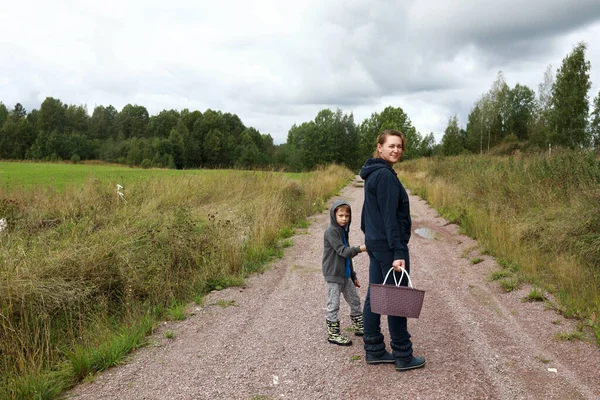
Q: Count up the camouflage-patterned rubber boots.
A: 2